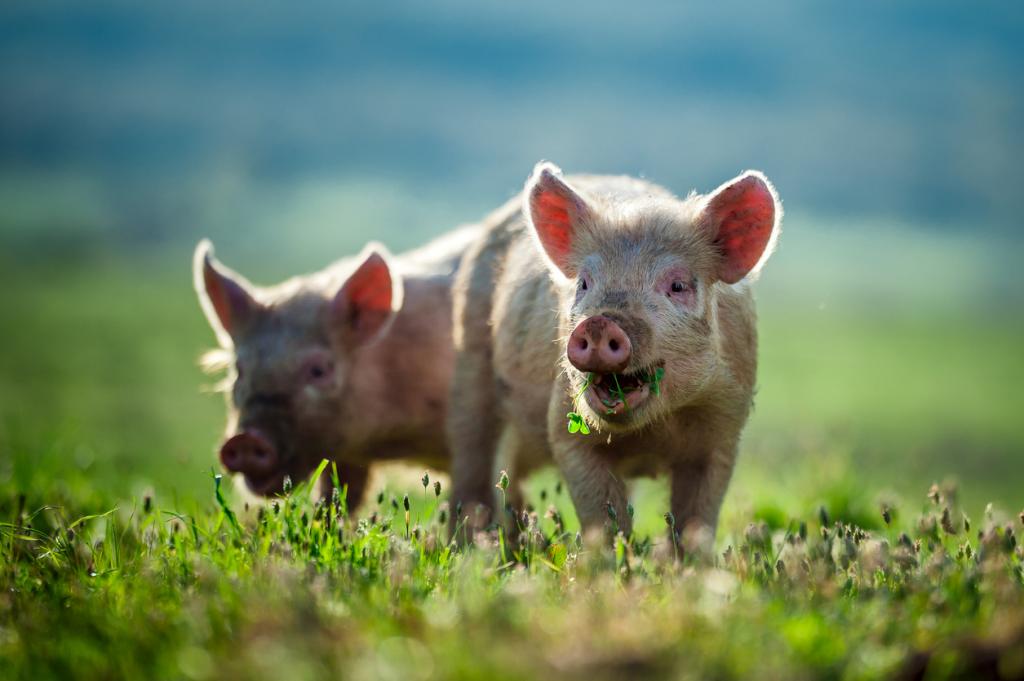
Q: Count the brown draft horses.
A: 0